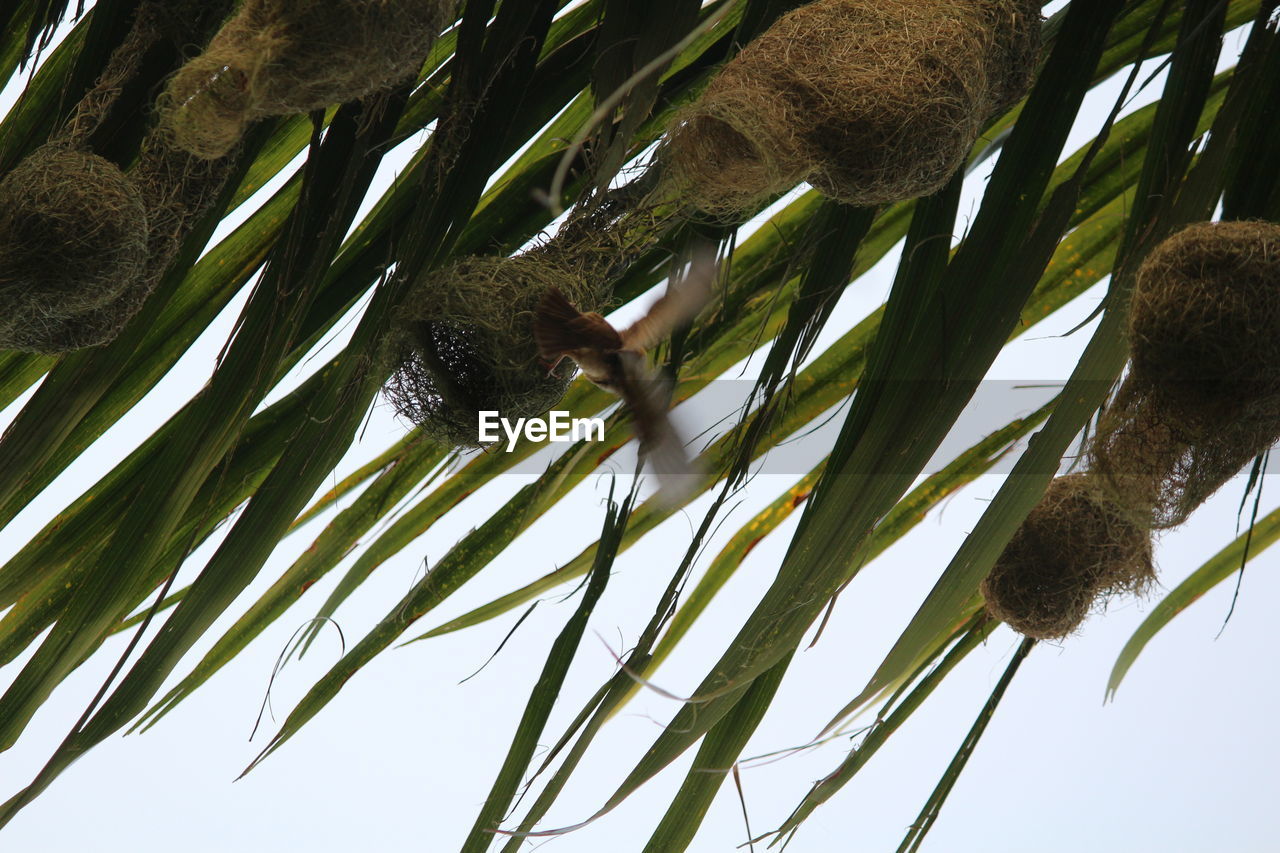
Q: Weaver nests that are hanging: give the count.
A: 6